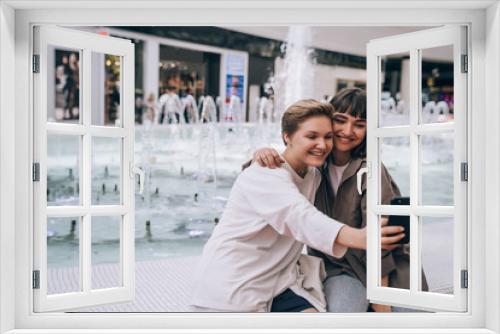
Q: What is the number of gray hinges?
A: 6